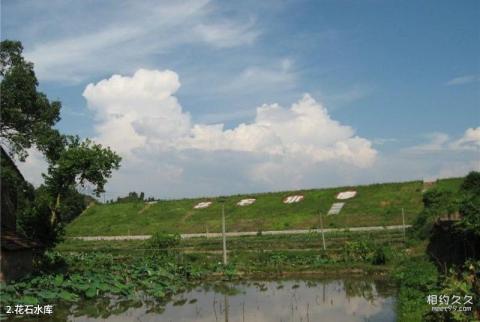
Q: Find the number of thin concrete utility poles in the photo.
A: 3